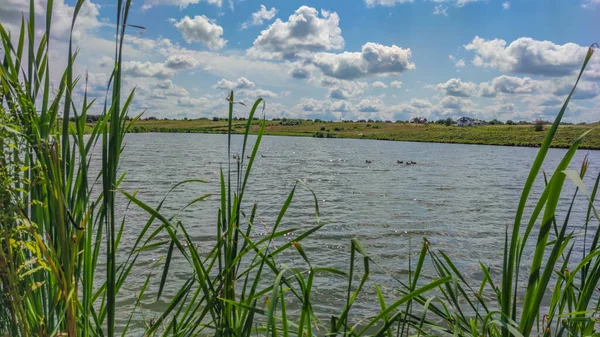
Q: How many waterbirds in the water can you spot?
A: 7